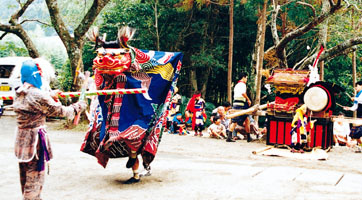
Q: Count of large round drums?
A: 1